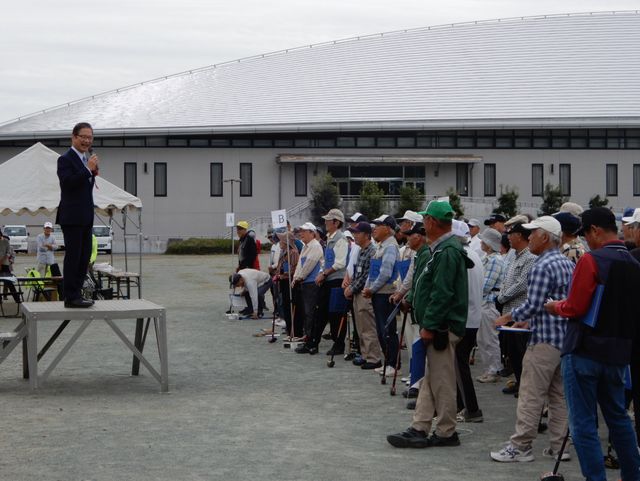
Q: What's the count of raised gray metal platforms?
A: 1